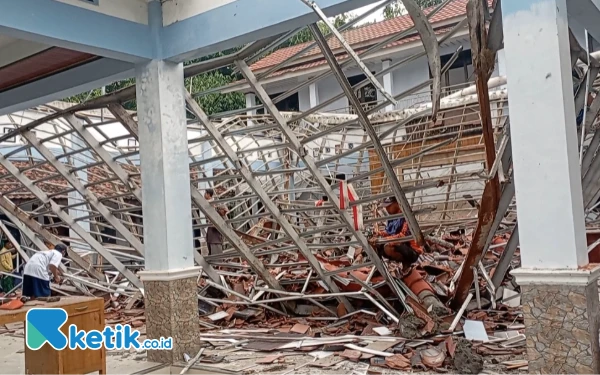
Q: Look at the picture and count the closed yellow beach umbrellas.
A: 0